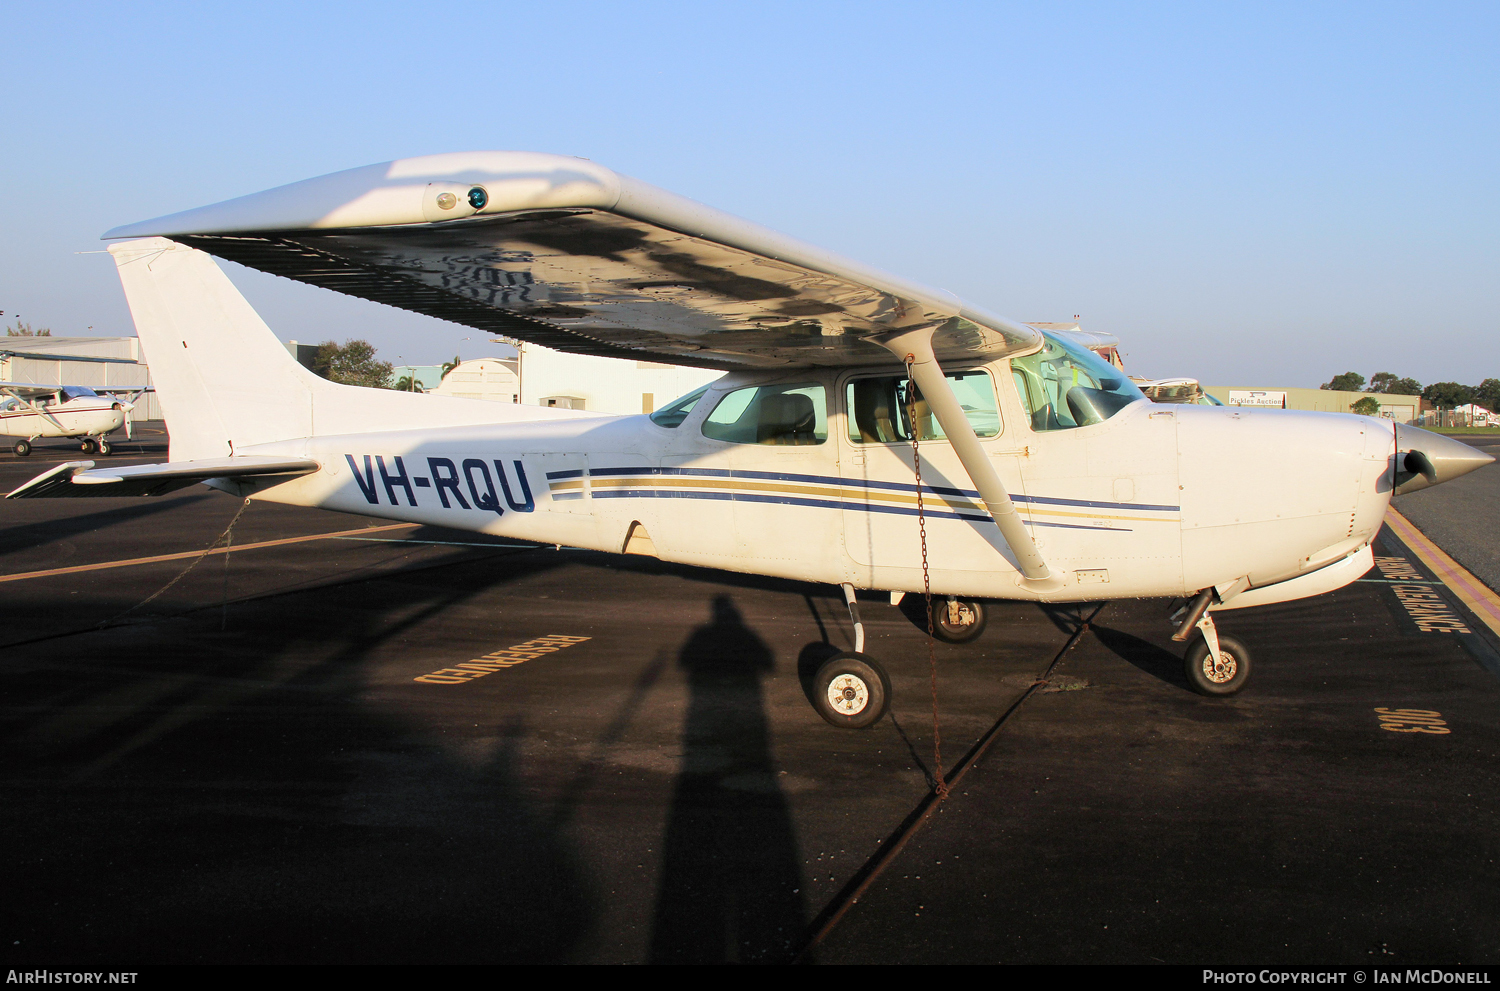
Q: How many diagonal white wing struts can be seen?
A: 2